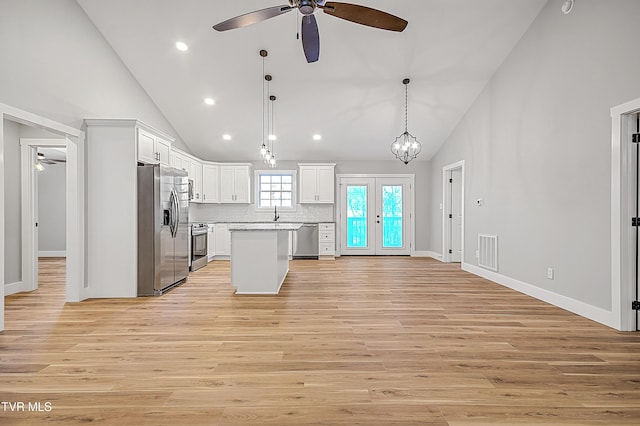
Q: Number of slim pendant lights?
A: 3